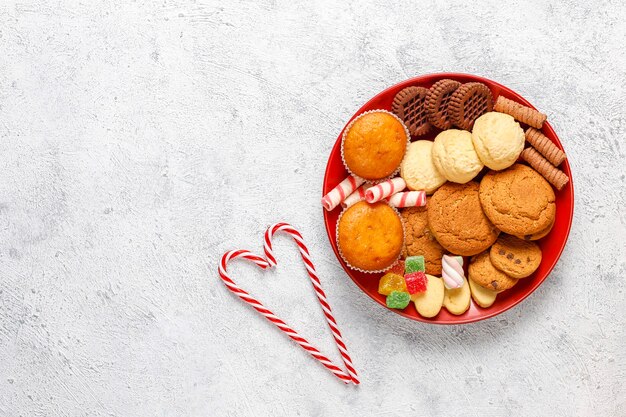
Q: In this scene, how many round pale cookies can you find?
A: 3